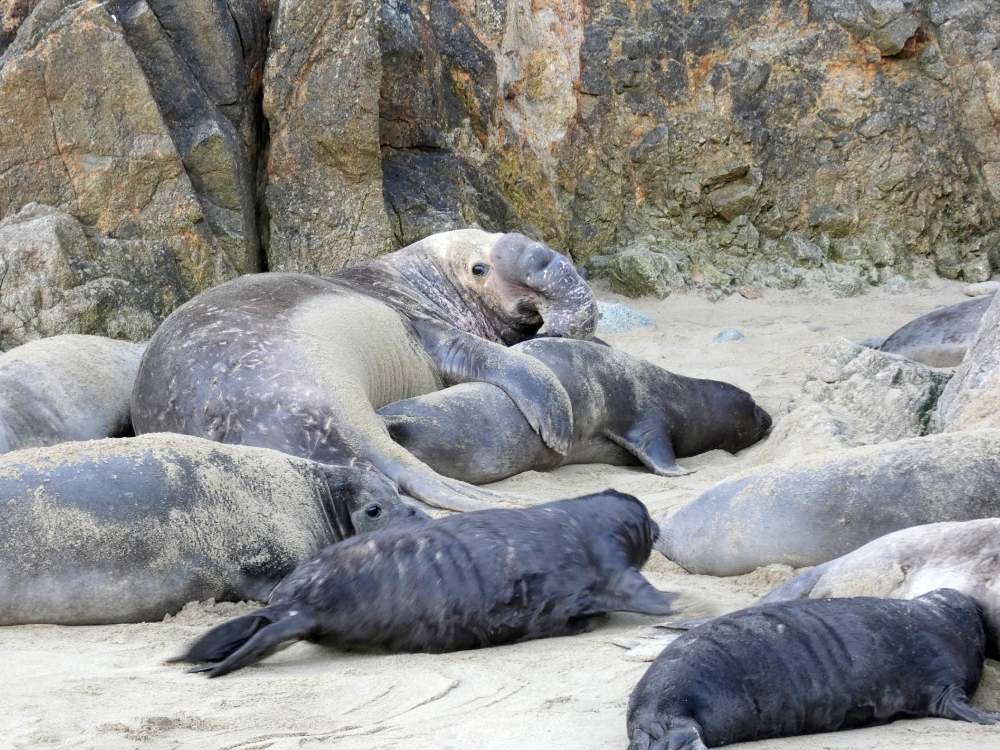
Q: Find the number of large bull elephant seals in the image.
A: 1